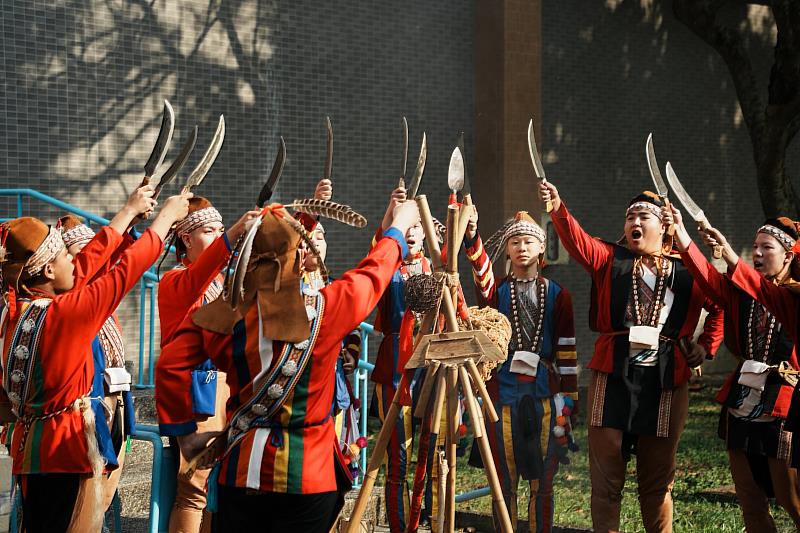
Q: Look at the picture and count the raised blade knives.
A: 11